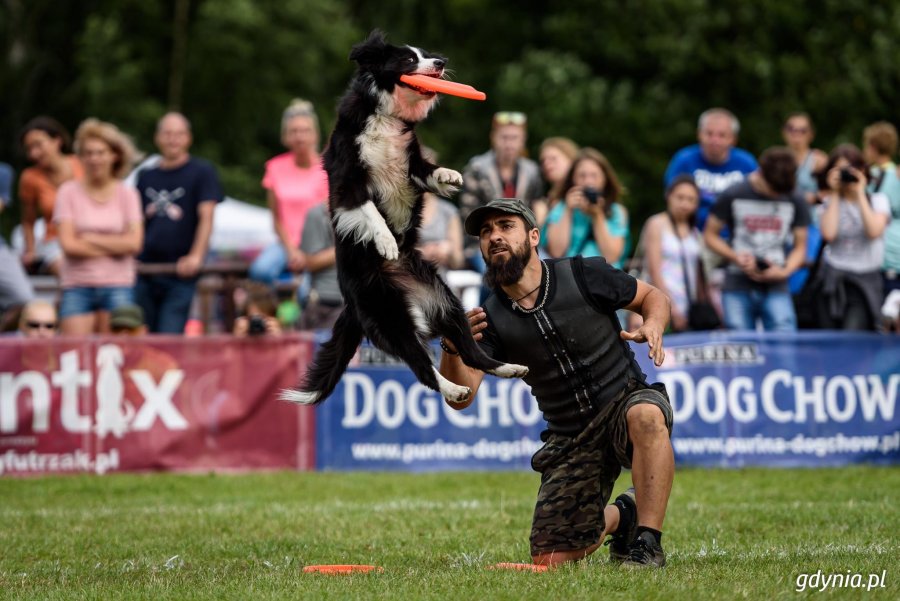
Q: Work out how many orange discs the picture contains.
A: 3